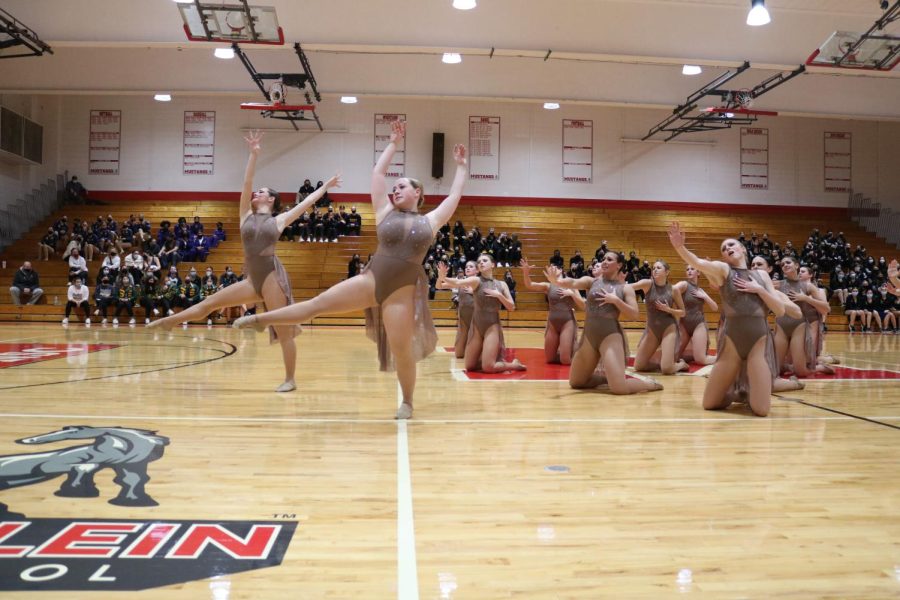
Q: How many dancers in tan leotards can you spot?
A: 13